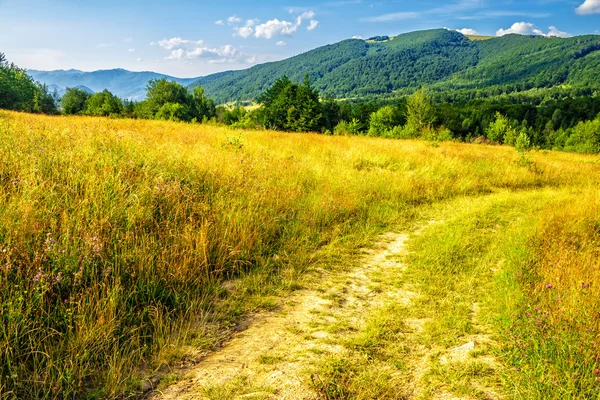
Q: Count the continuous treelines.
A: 1